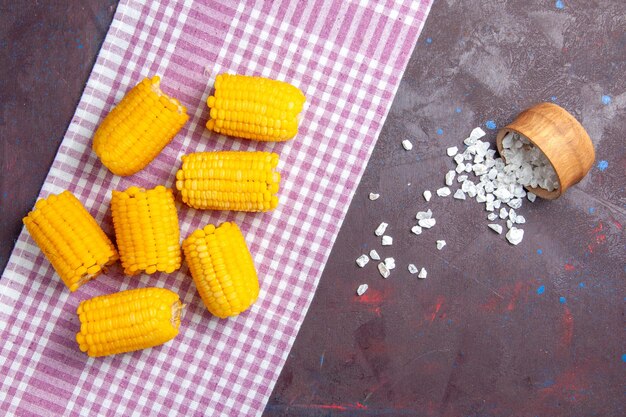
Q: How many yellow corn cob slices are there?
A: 7